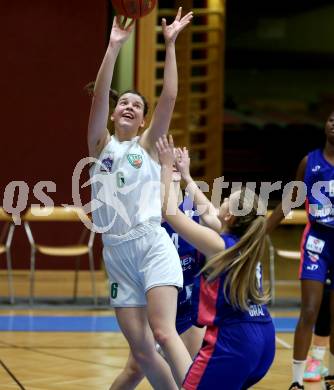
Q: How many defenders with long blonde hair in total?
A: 1